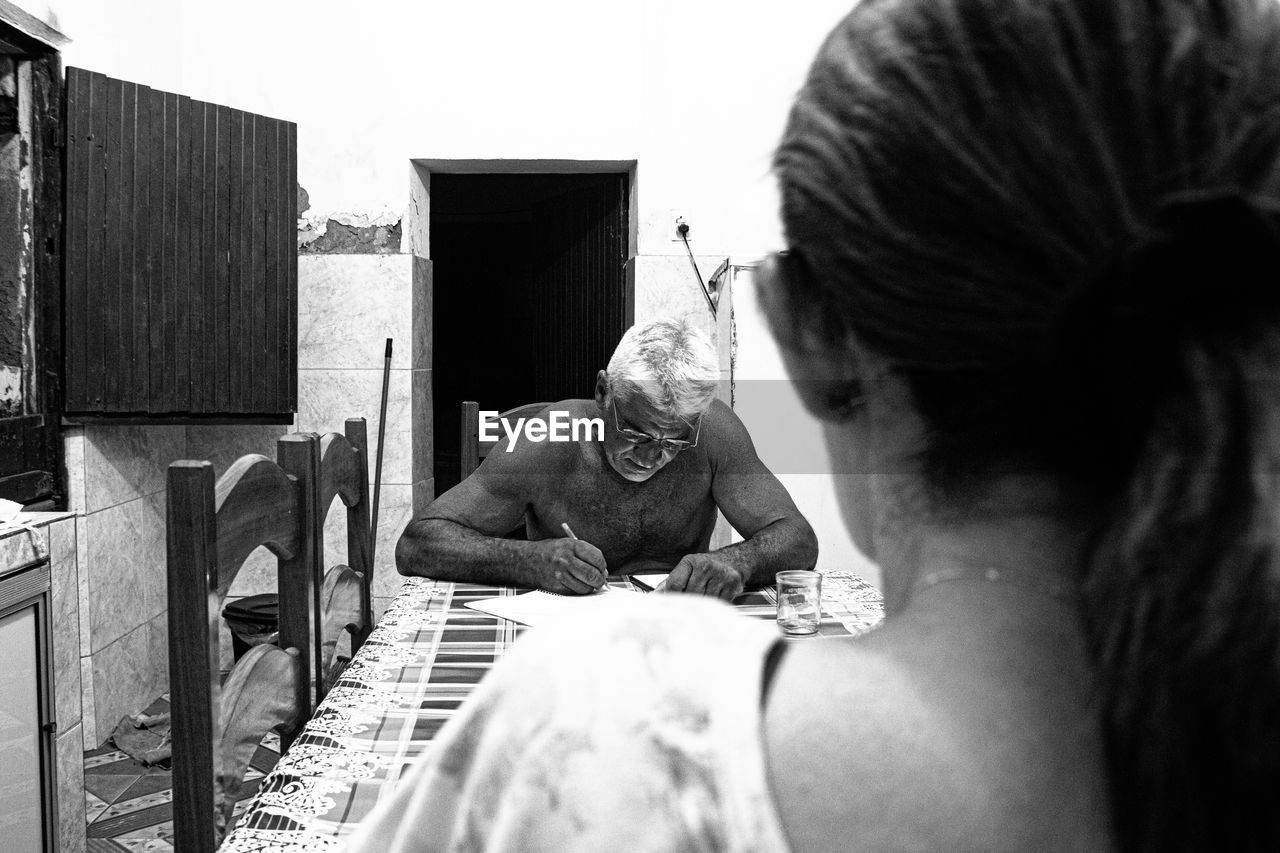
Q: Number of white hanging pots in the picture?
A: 0